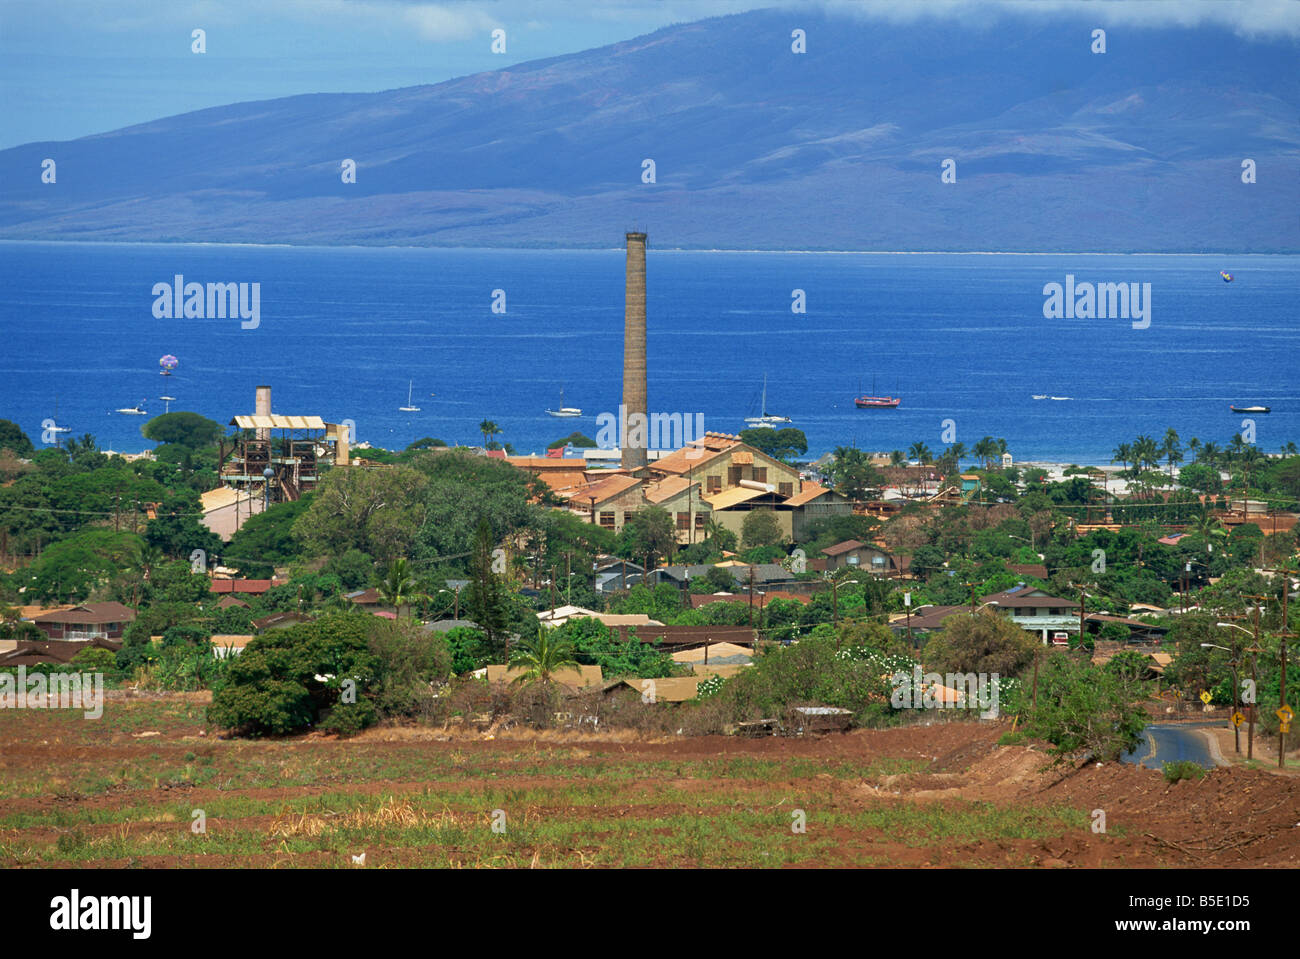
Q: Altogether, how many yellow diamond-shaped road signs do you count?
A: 3